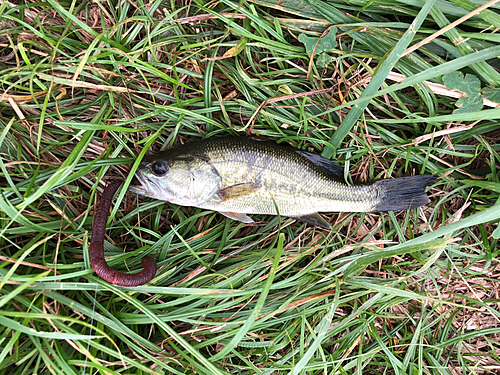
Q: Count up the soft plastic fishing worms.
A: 1